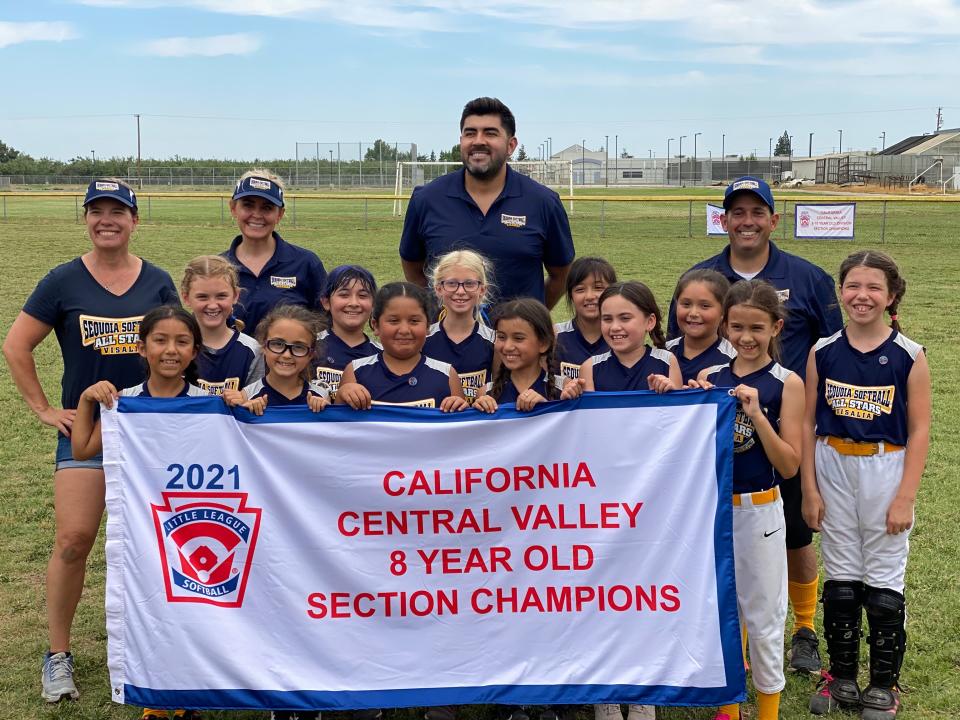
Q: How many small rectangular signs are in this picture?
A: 2